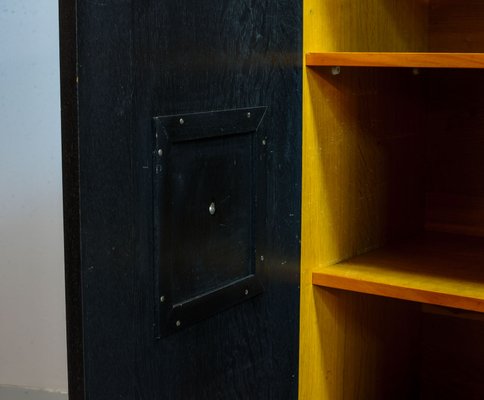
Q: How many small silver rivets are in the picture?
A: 8